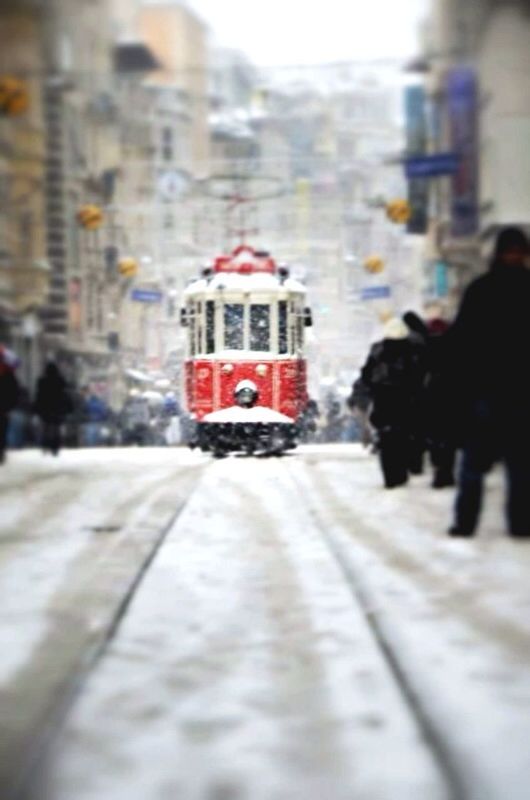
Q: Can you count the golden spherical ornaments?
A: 5